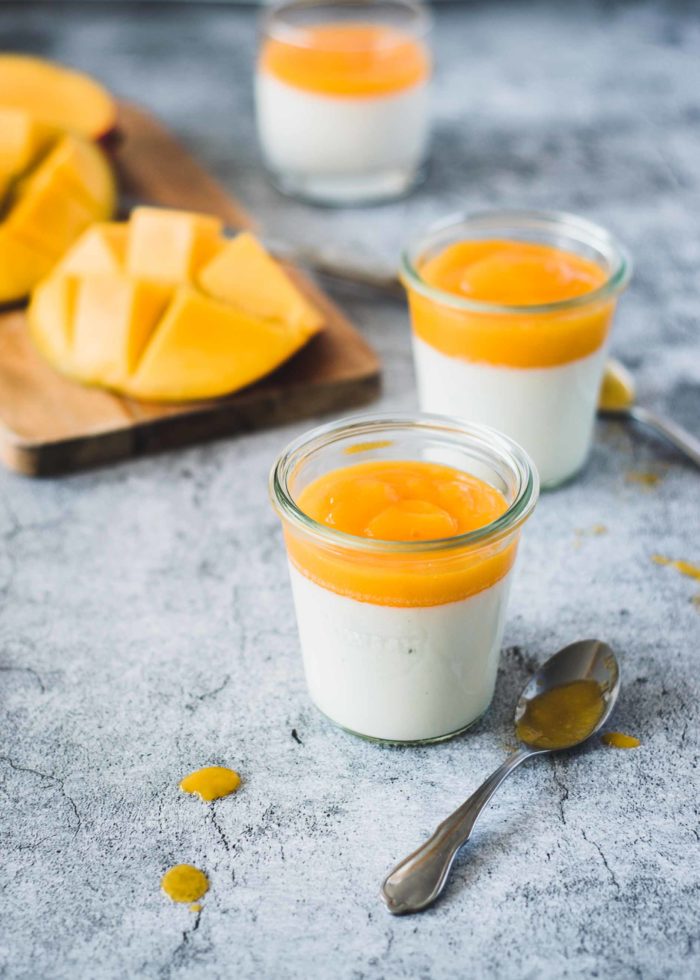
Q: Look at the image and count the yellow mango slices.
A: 3